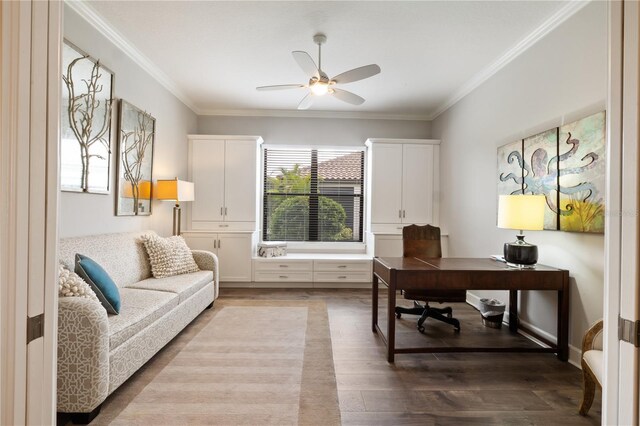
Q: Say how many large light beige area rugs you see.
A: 1